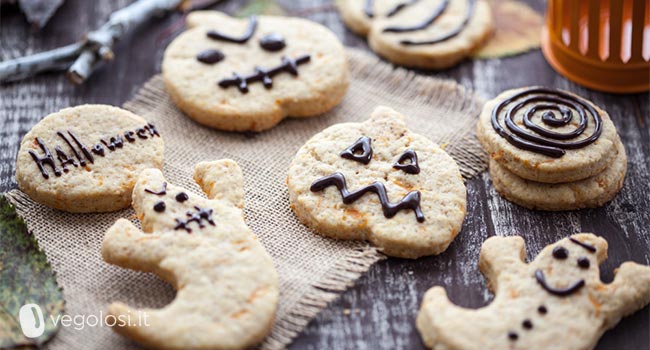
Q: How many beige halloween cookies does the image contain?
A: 8